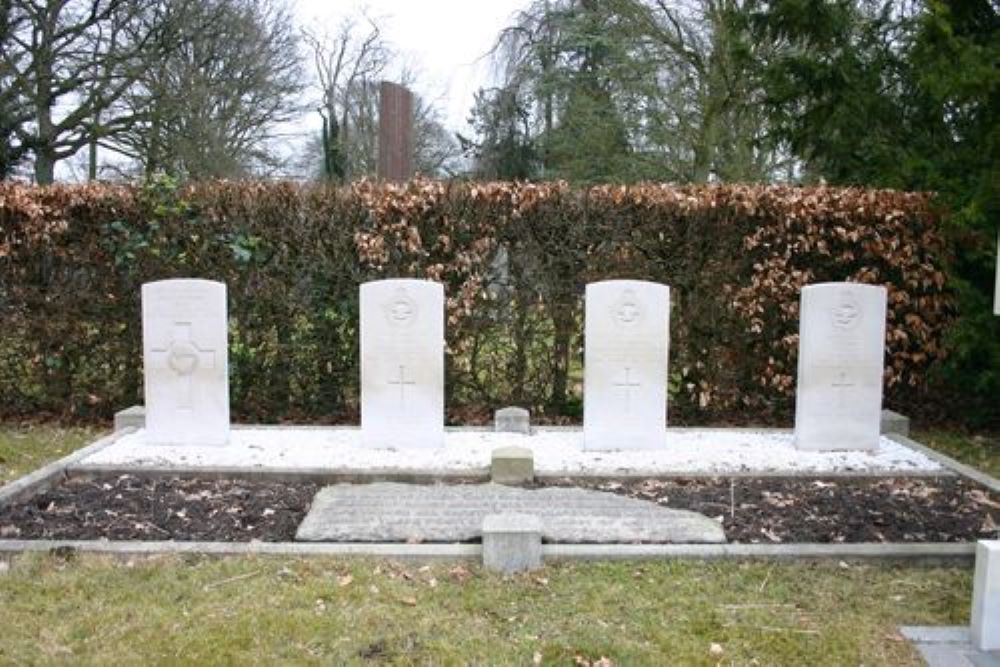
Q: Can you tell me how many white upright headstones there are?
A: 4